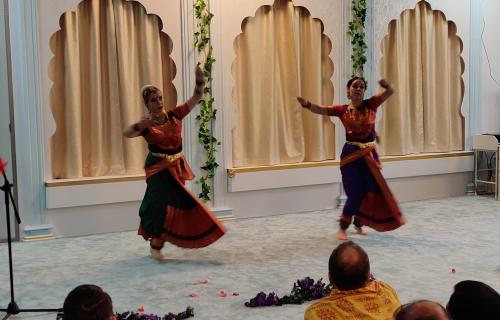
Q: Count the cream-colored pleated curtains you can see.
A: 3